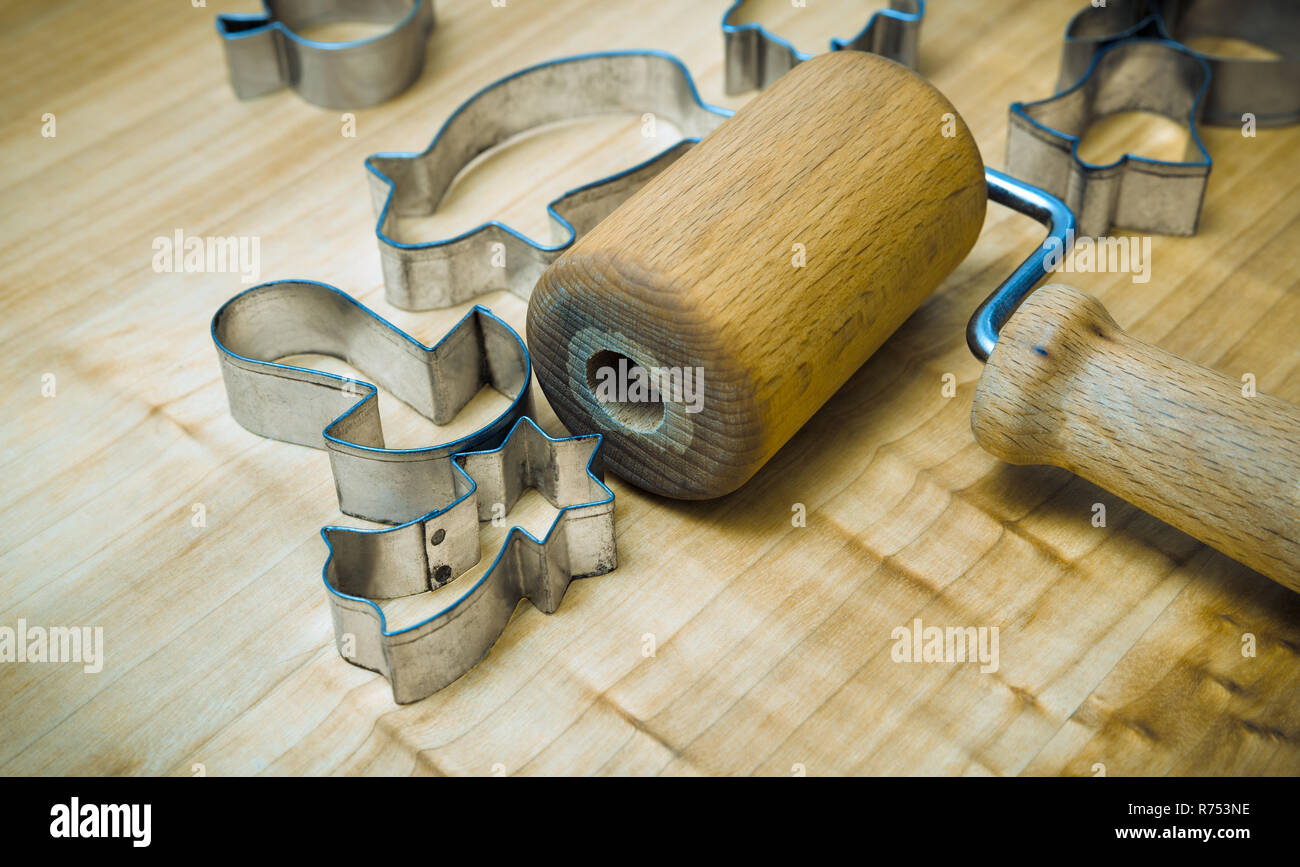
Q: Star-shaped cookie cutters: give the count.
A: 1